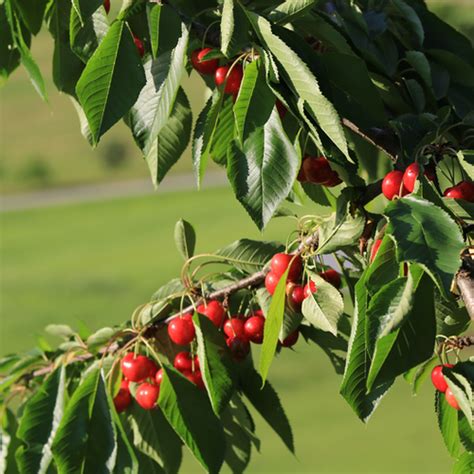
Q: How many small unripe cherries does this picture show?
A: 0